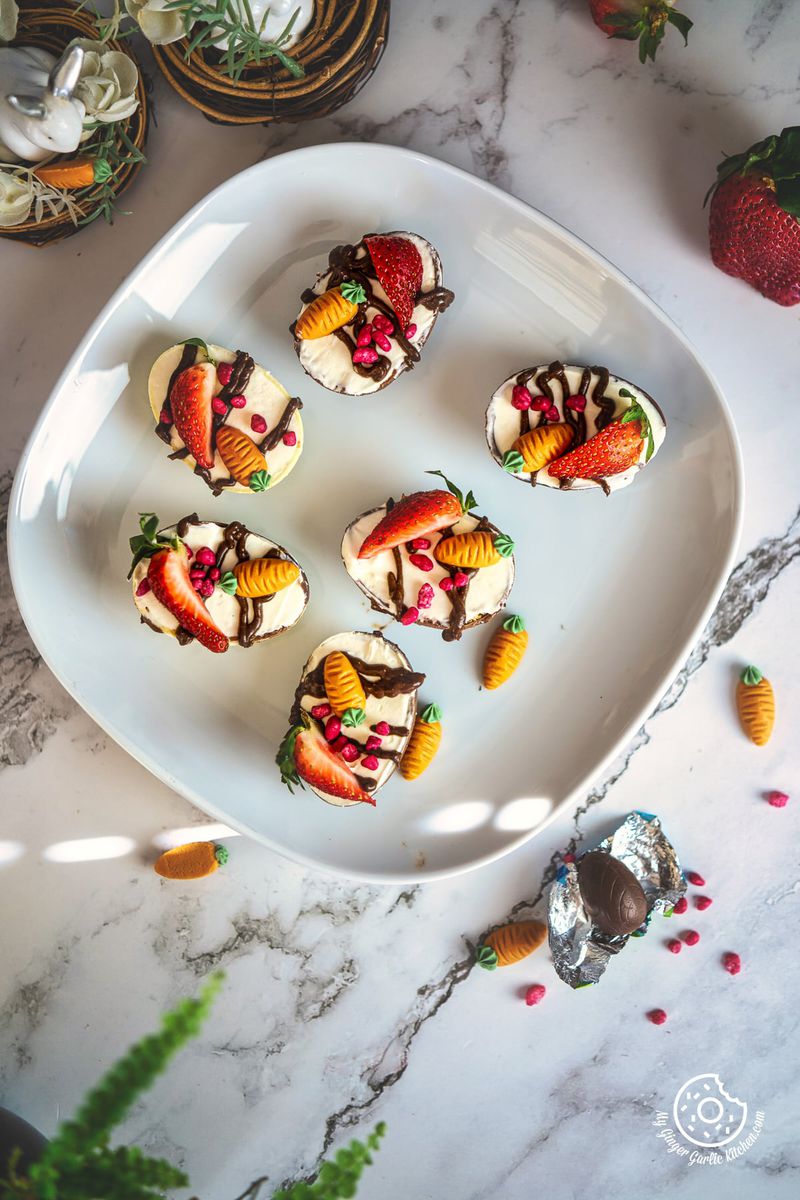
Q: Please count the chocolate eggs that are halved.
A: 6